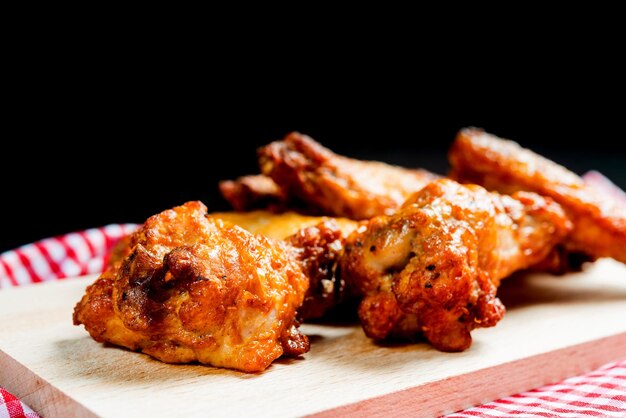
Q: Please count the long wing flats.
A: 2